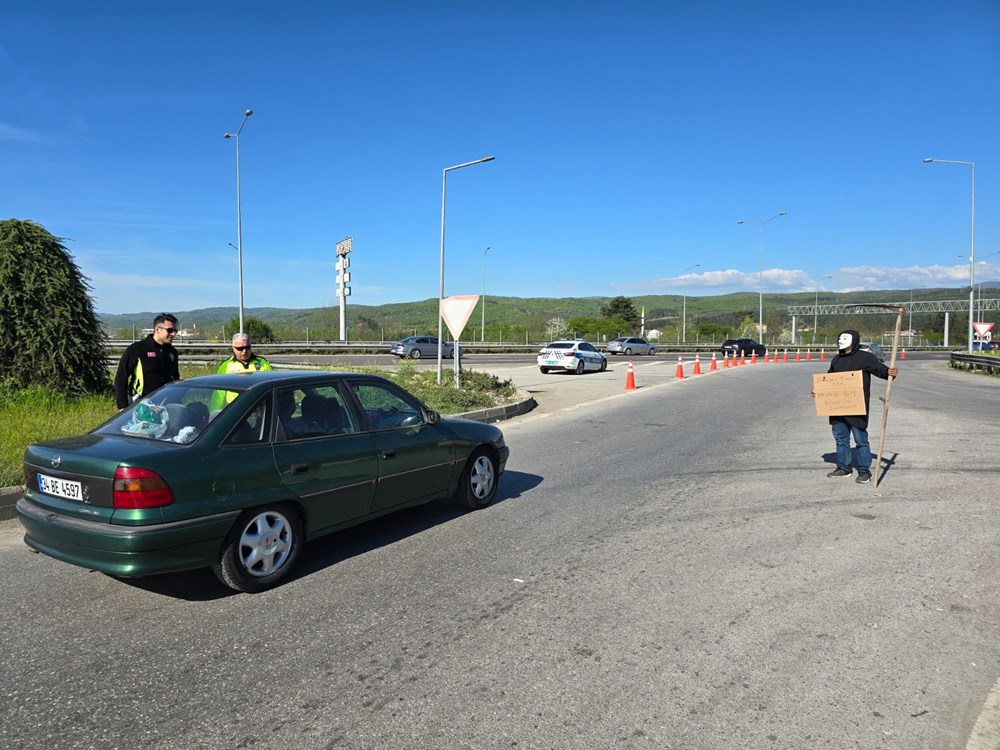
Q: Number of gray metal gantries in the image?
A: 1